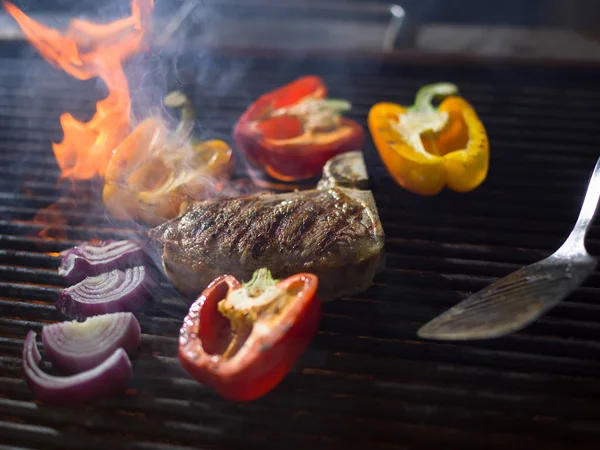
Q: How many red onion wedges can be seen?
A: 4